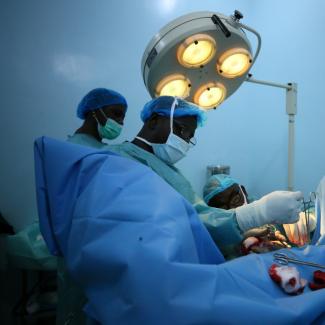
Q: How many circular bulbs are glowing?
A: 4